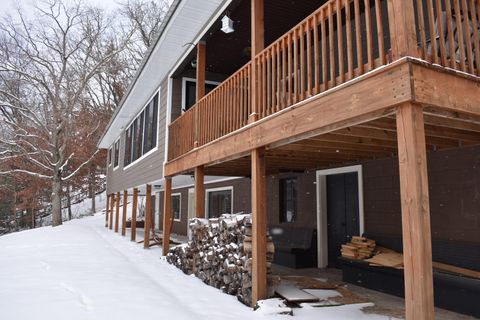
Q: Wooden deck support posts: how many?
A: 10